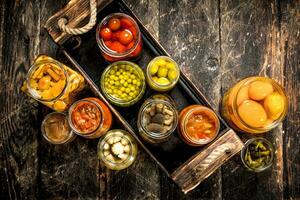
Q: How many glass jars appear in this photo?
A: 11